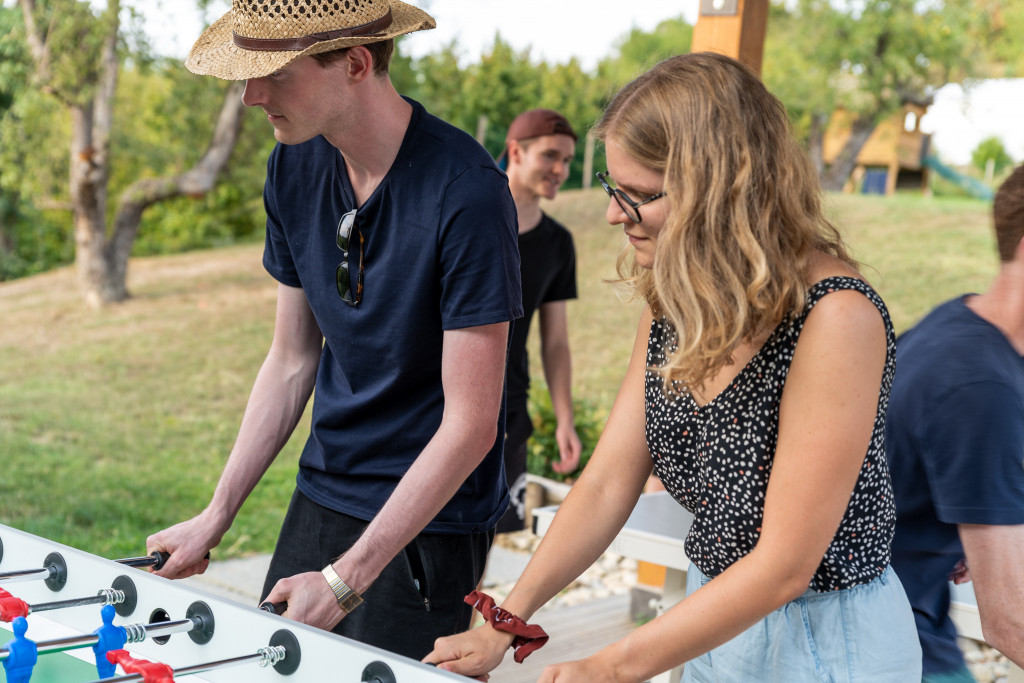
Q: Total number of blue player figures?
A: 2